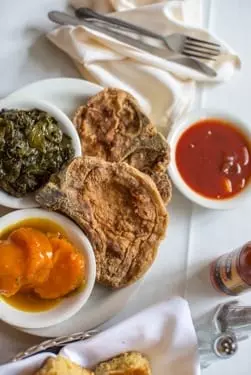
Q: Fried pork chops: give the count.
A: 2